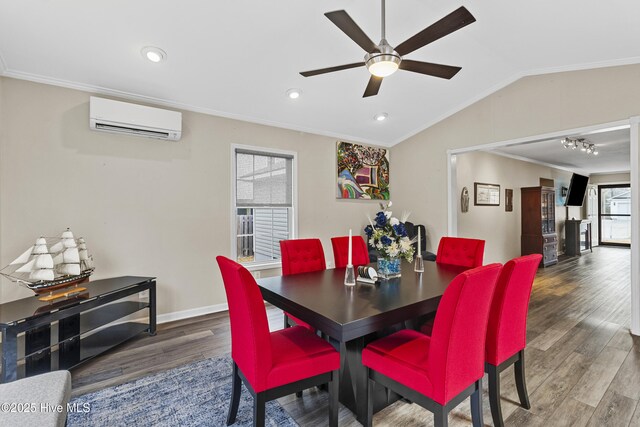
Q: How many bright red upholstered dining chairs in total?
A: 6